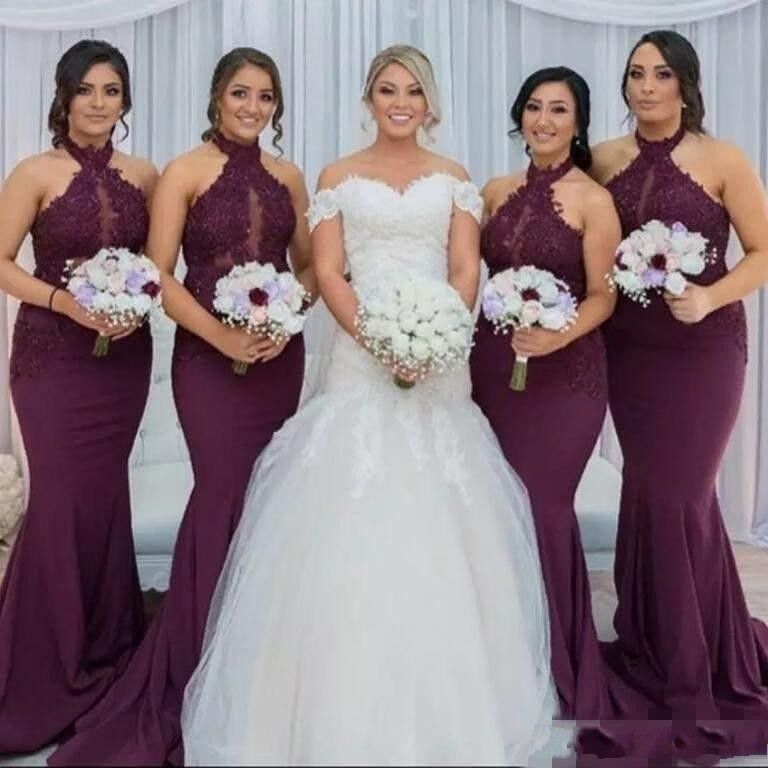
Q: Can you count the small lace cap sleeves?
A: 2